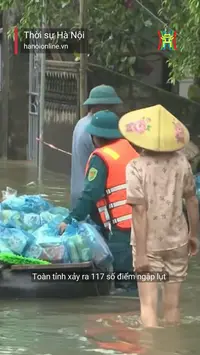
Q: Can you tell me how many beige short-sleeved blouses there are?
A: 1